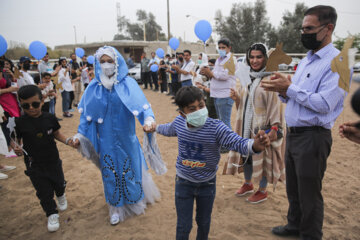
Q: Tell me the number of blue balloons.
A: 8